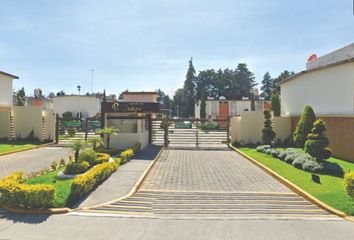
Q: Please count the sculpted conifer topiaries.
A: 3